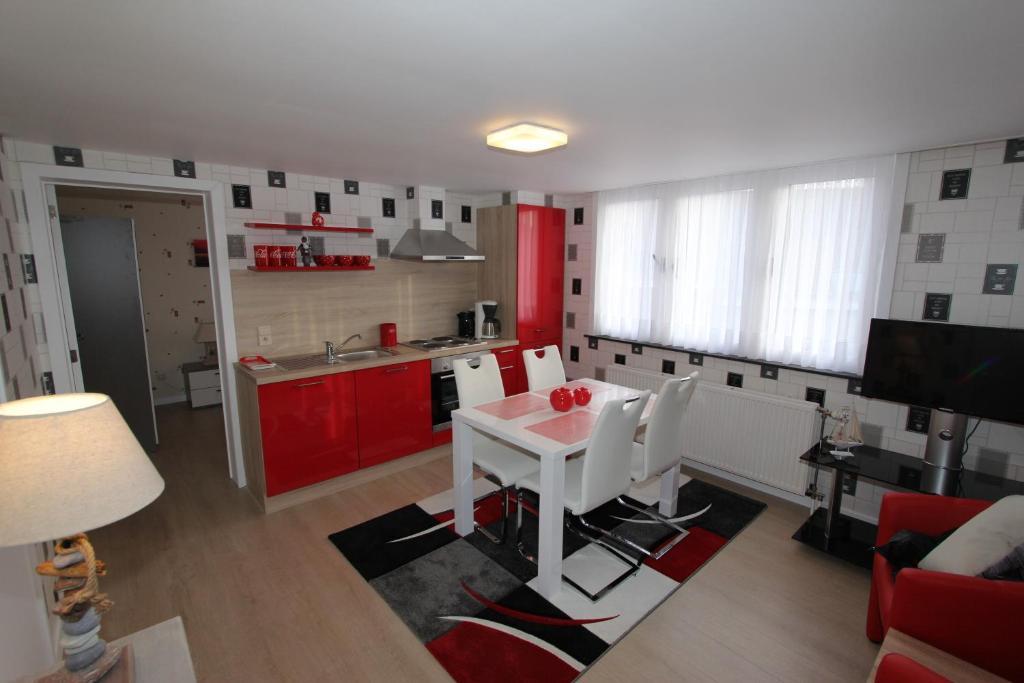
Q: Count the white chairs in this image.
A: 4